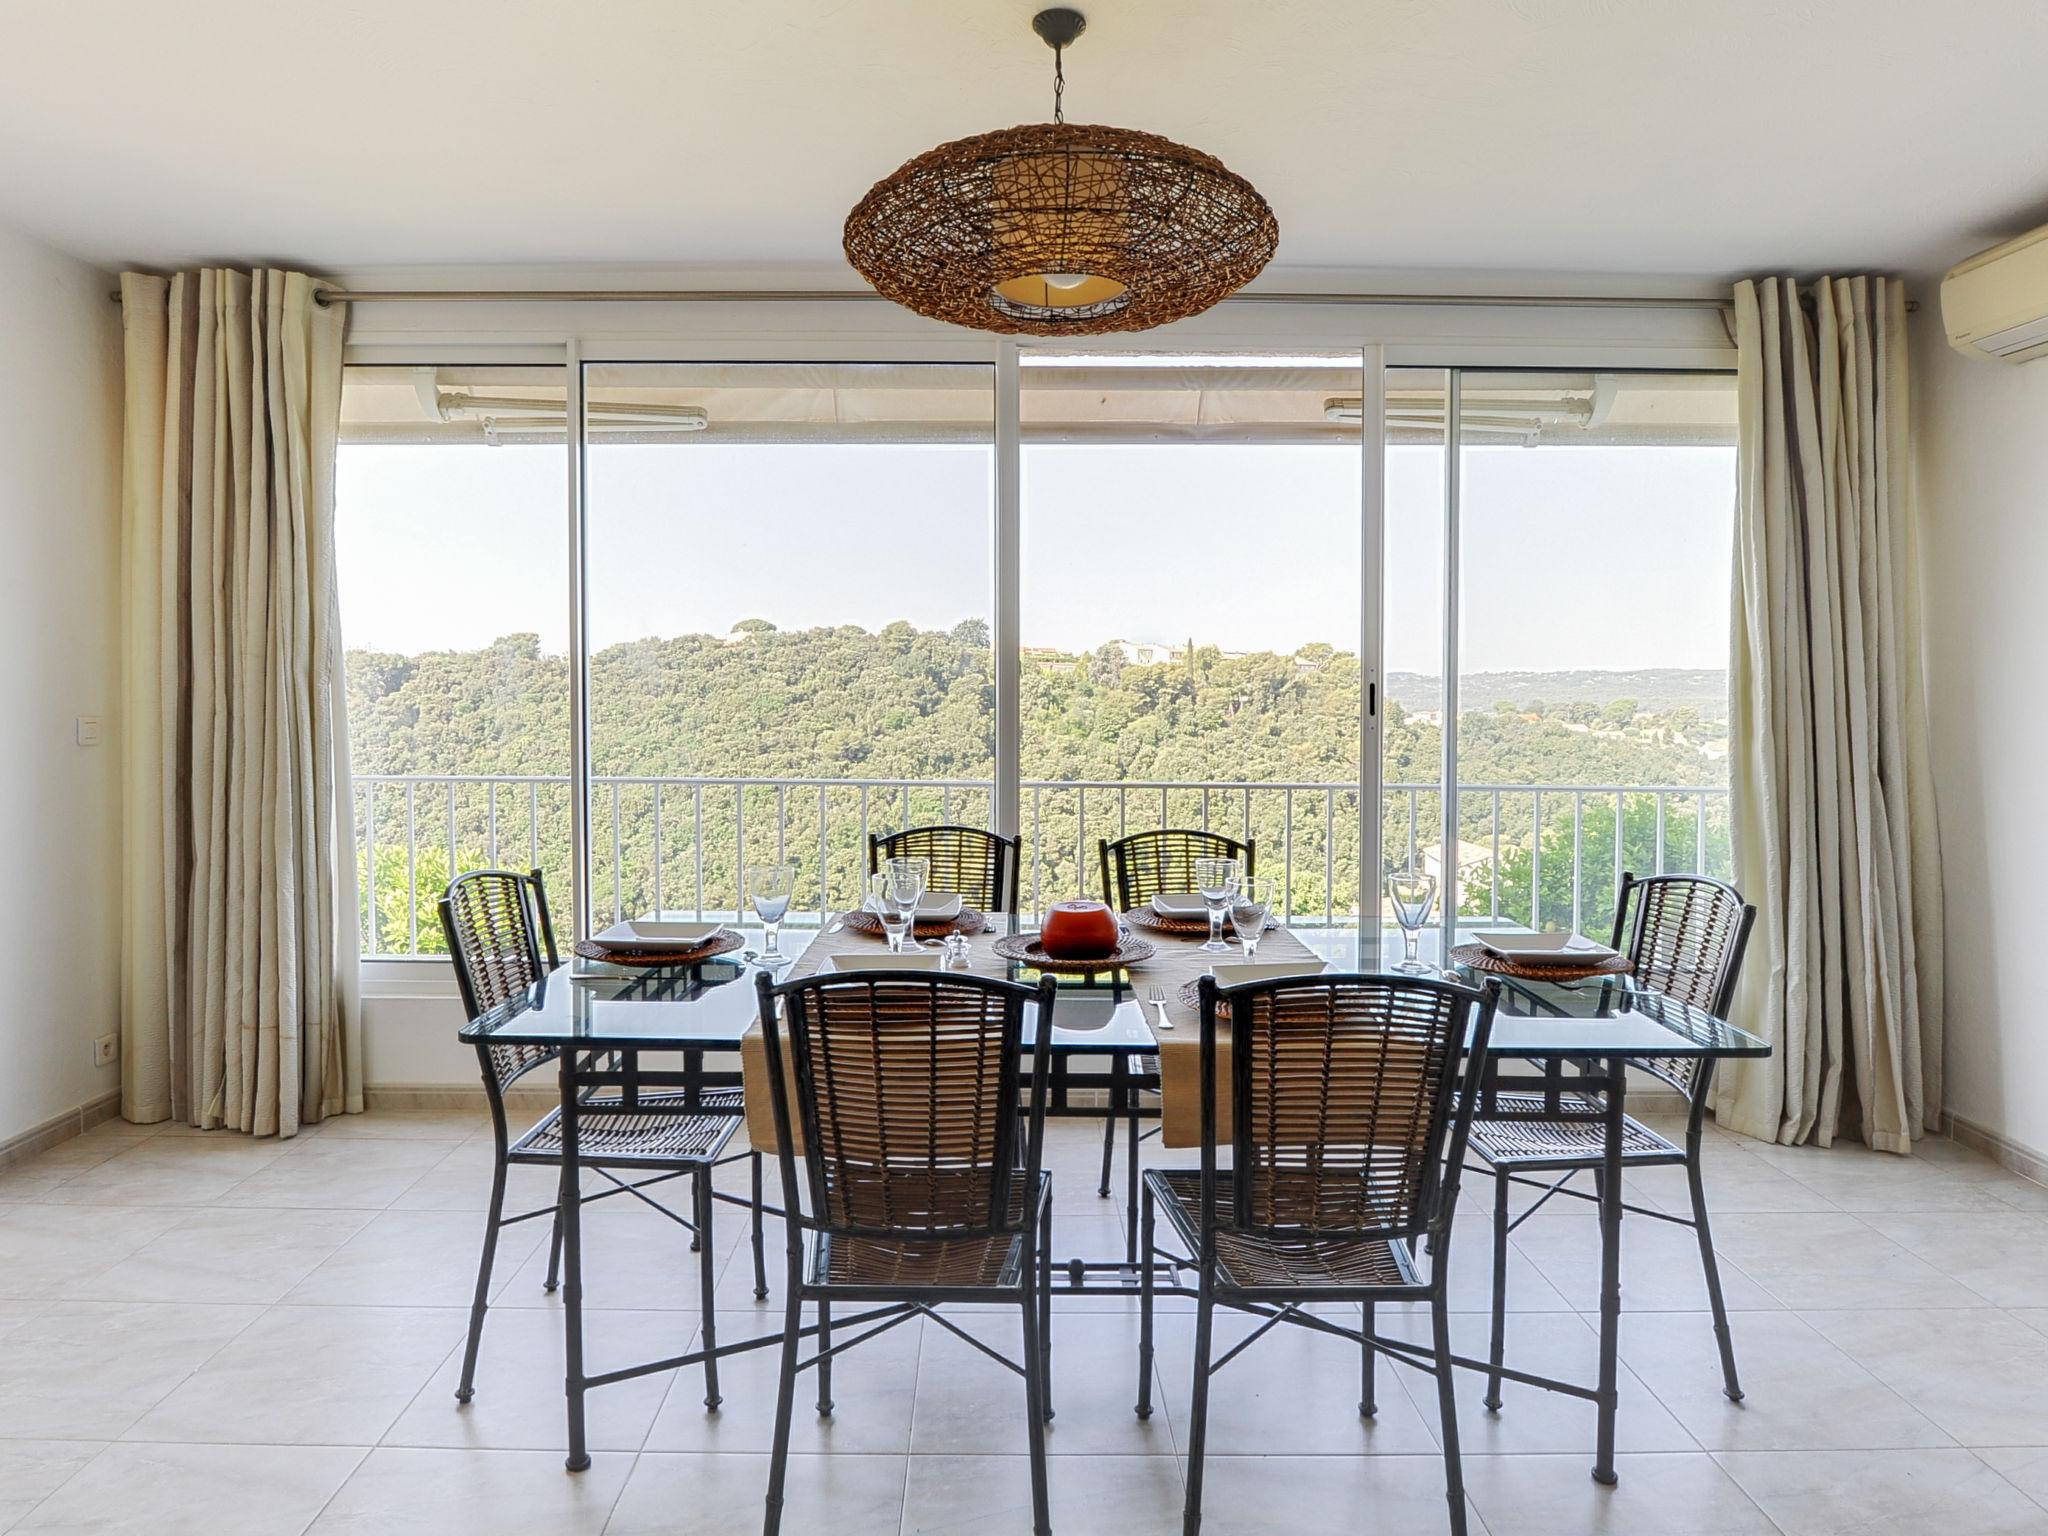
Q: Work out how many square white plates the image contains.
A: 6